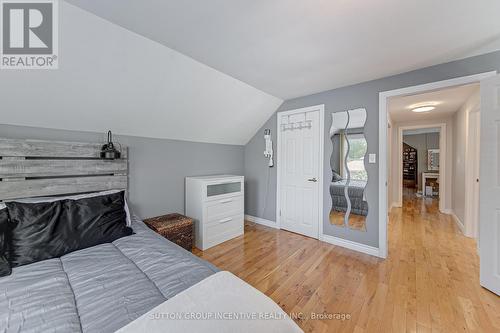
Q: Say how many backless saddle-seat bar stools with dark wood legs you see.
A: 0